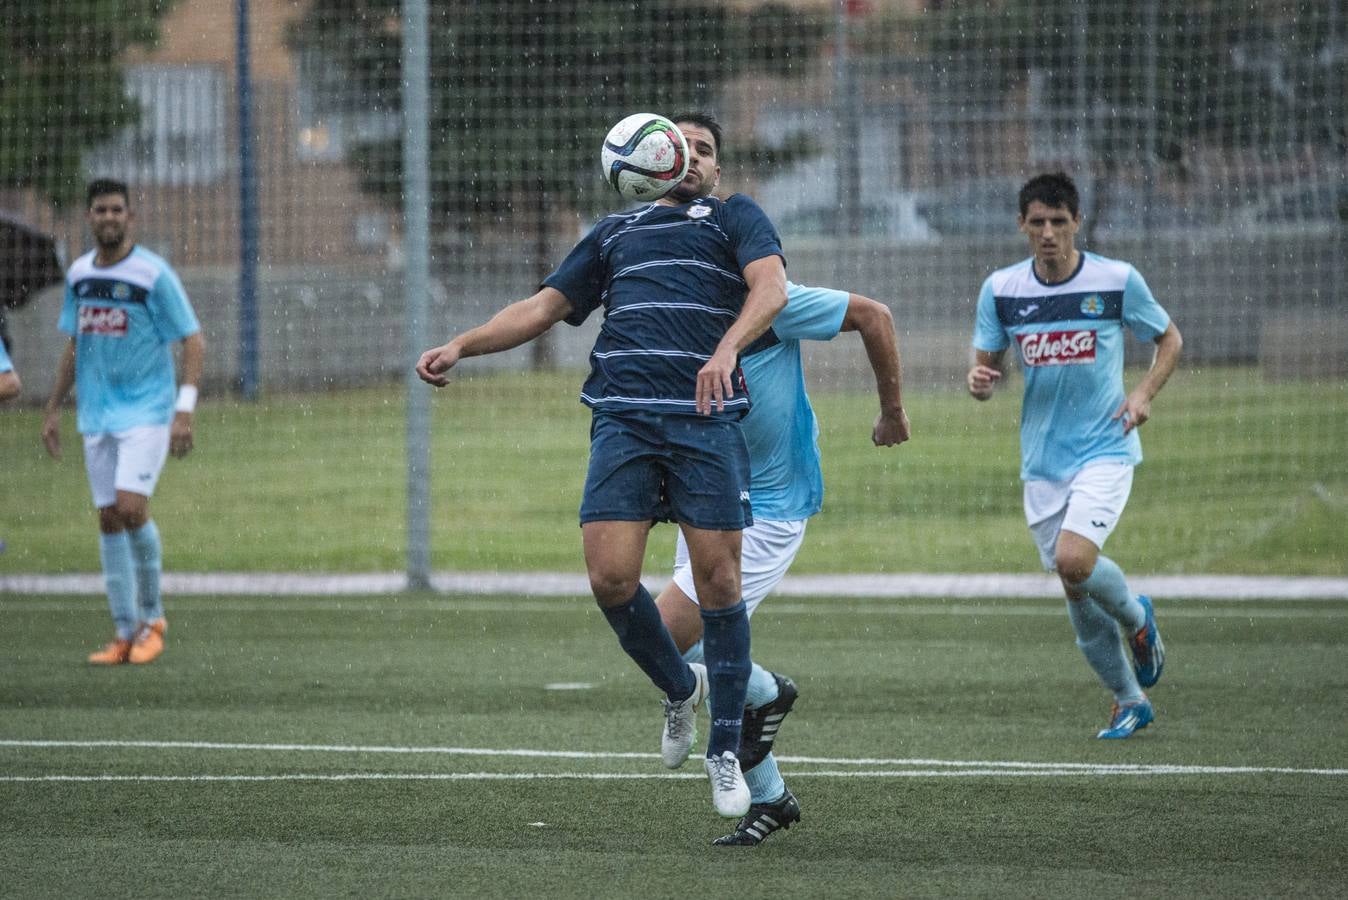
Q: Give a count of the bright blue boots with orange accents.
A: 2